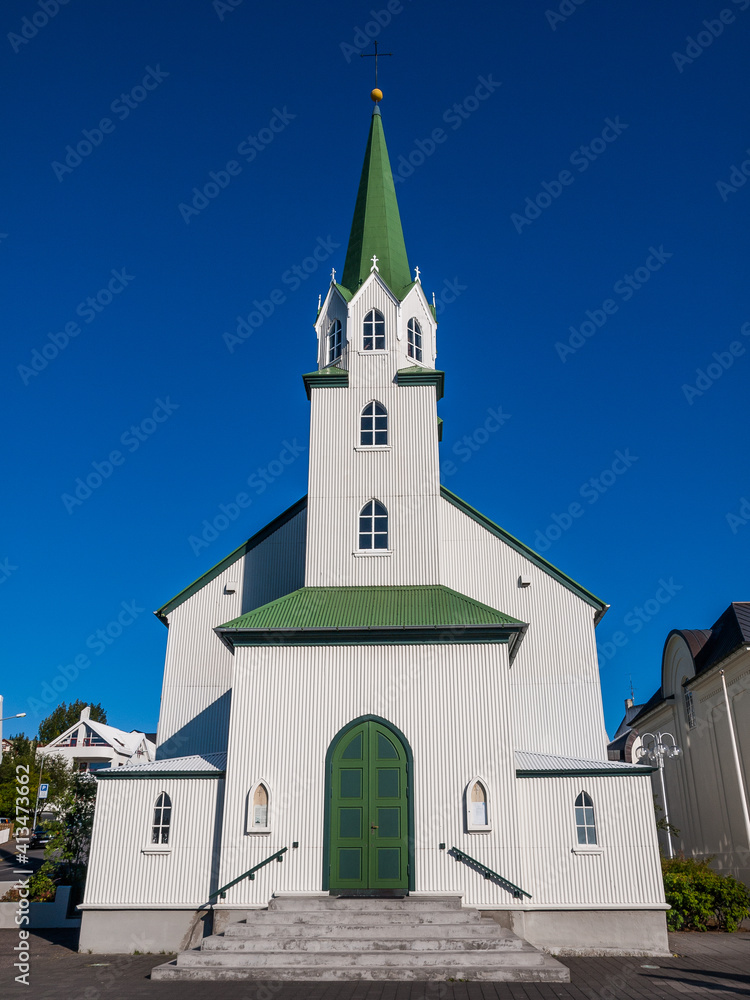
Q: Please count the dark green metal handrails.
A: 2